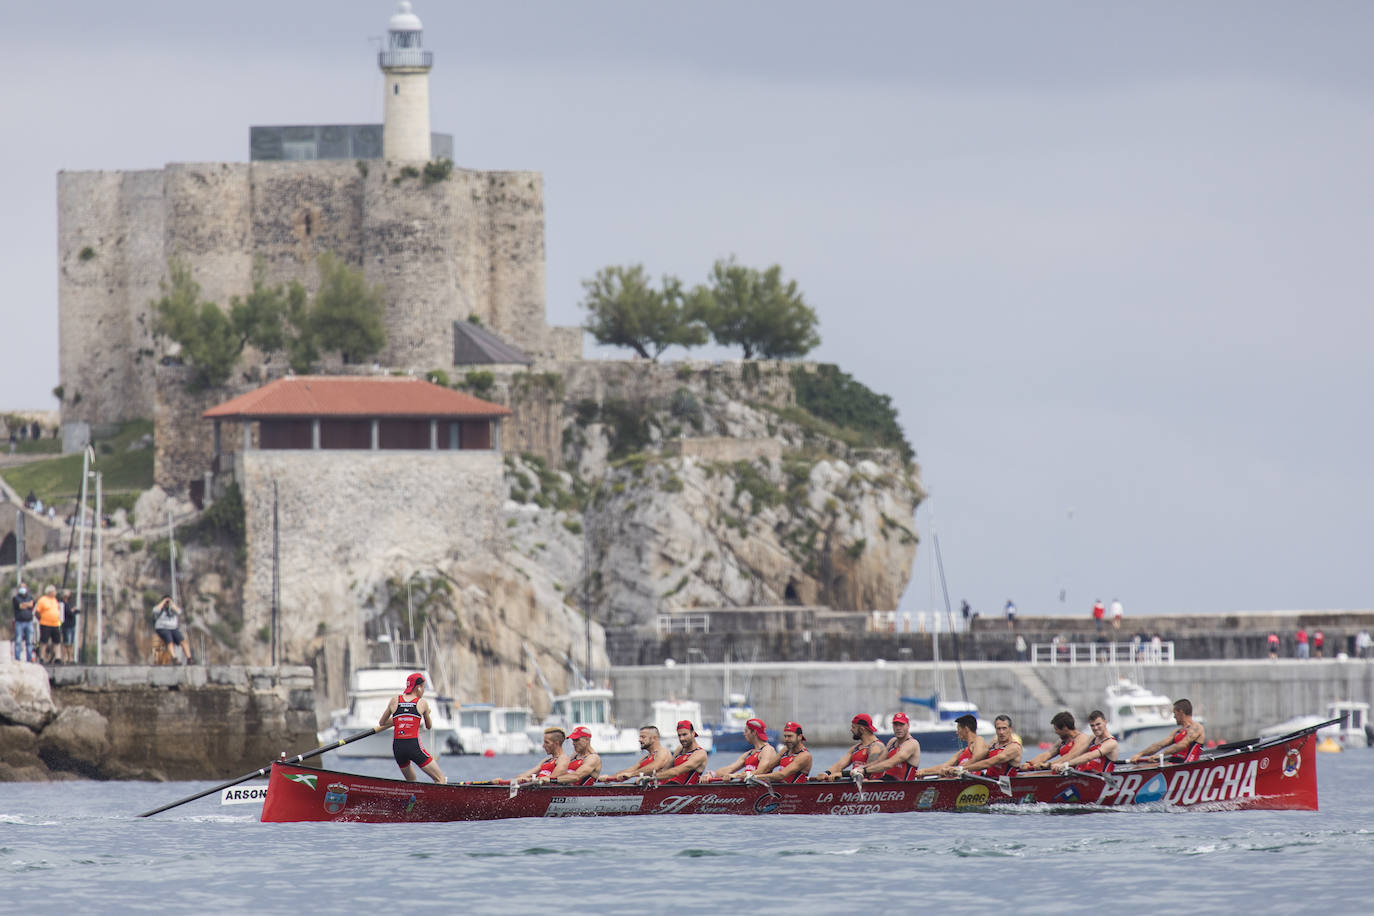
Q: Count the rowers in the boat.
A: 13